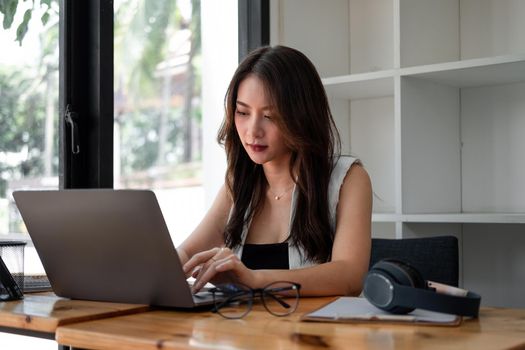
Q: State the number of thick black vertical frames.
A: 2